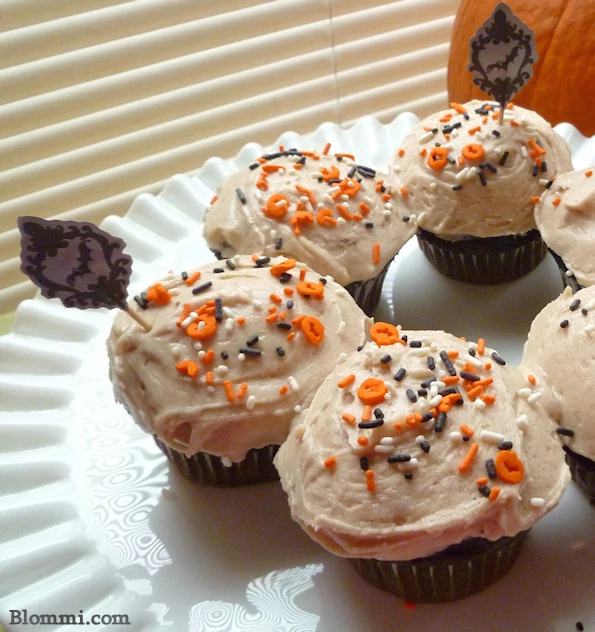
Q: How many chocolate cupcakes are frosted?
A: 6